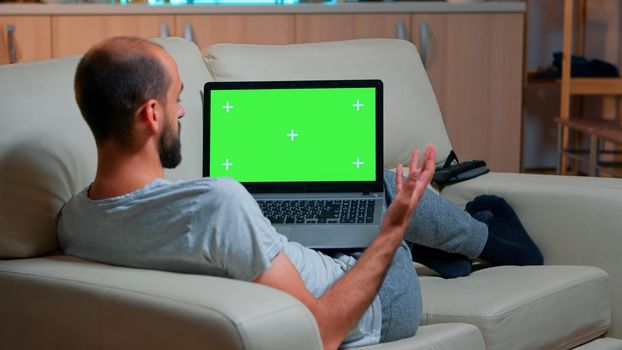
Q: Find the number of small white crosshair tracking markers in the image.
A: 5